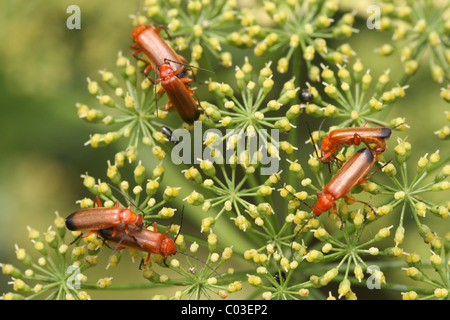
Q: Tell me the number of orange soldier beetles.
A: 6